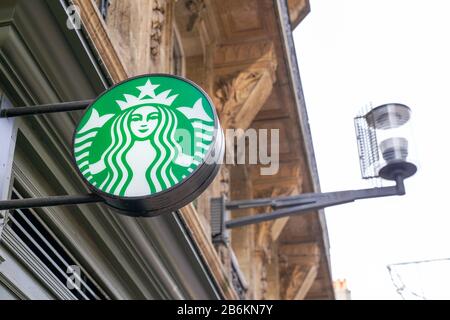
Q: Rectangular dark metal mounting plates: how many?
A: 1